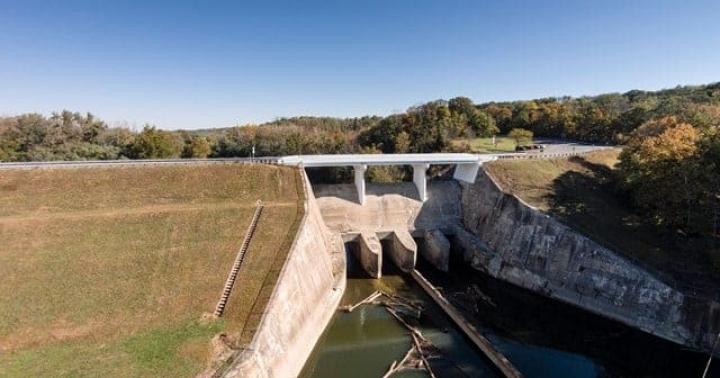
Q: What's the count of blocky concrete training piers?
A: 3